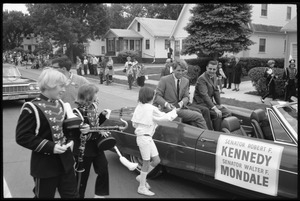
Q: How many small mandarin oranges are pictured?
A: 0